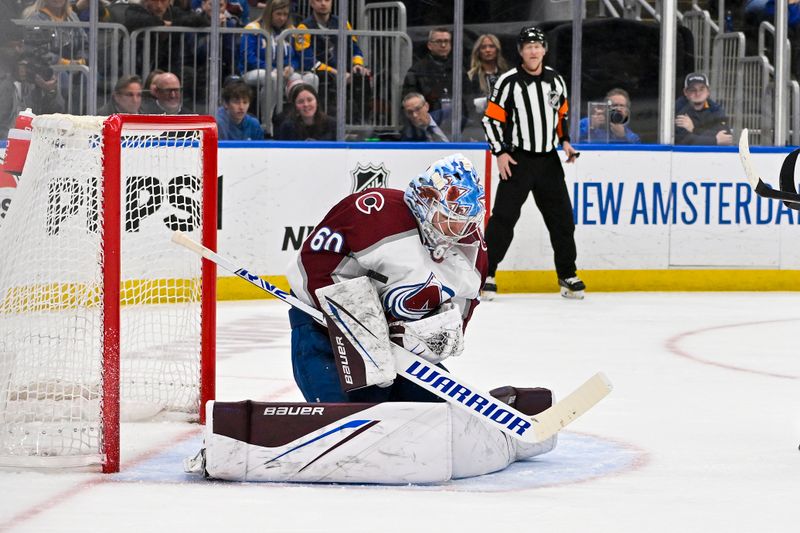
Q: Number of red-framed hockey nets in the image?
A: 1